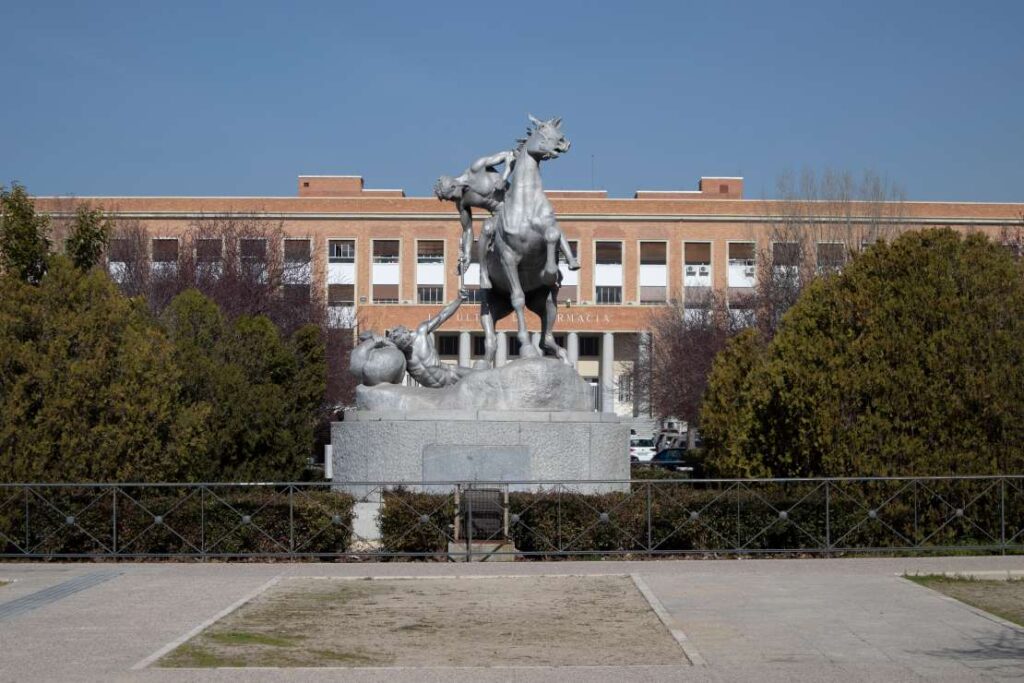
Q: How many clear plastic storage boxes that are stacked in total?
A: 0